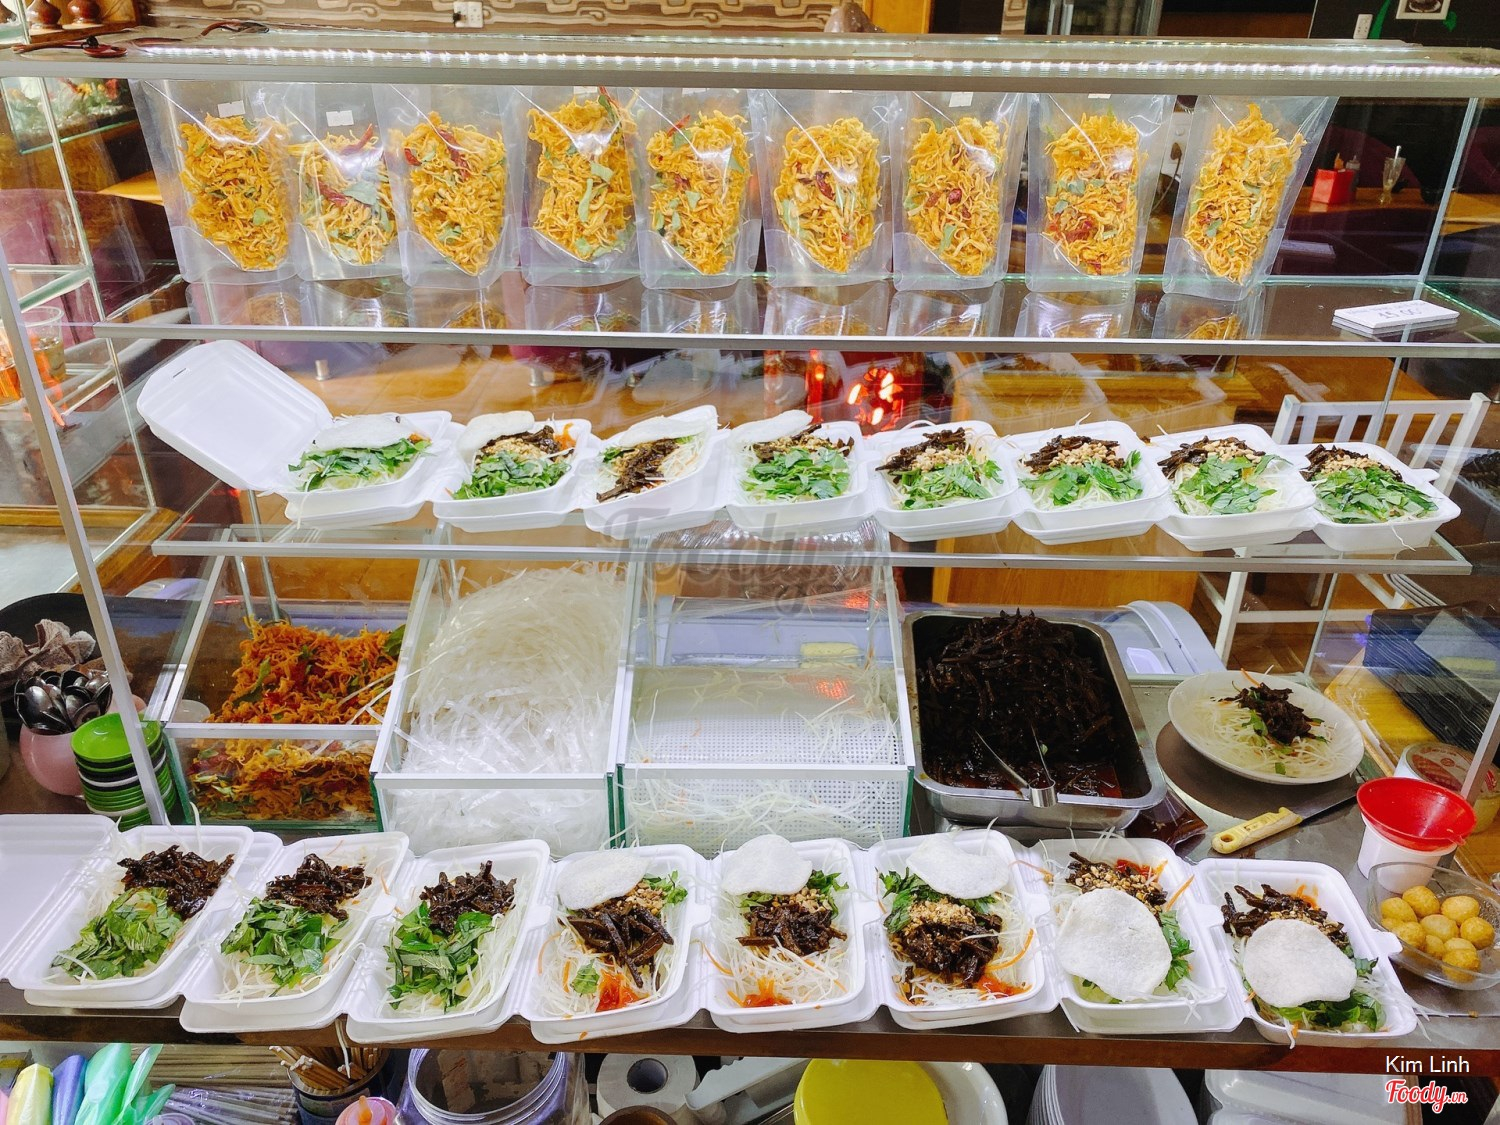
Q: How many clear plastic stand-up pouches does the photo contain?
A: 9